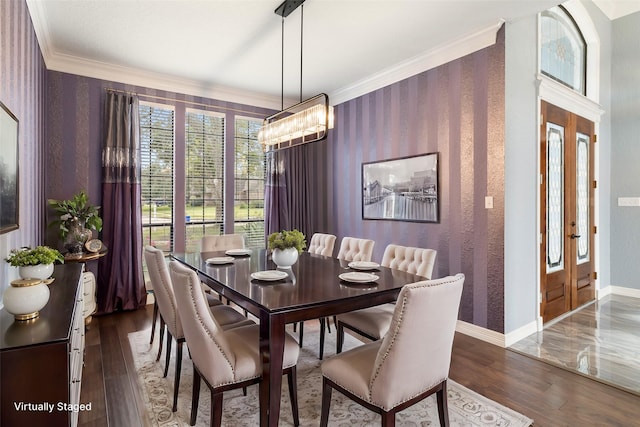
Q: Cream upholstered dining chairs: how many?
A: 7